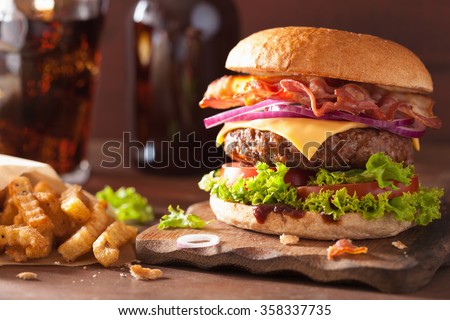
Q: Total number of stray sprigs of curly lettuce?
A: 2